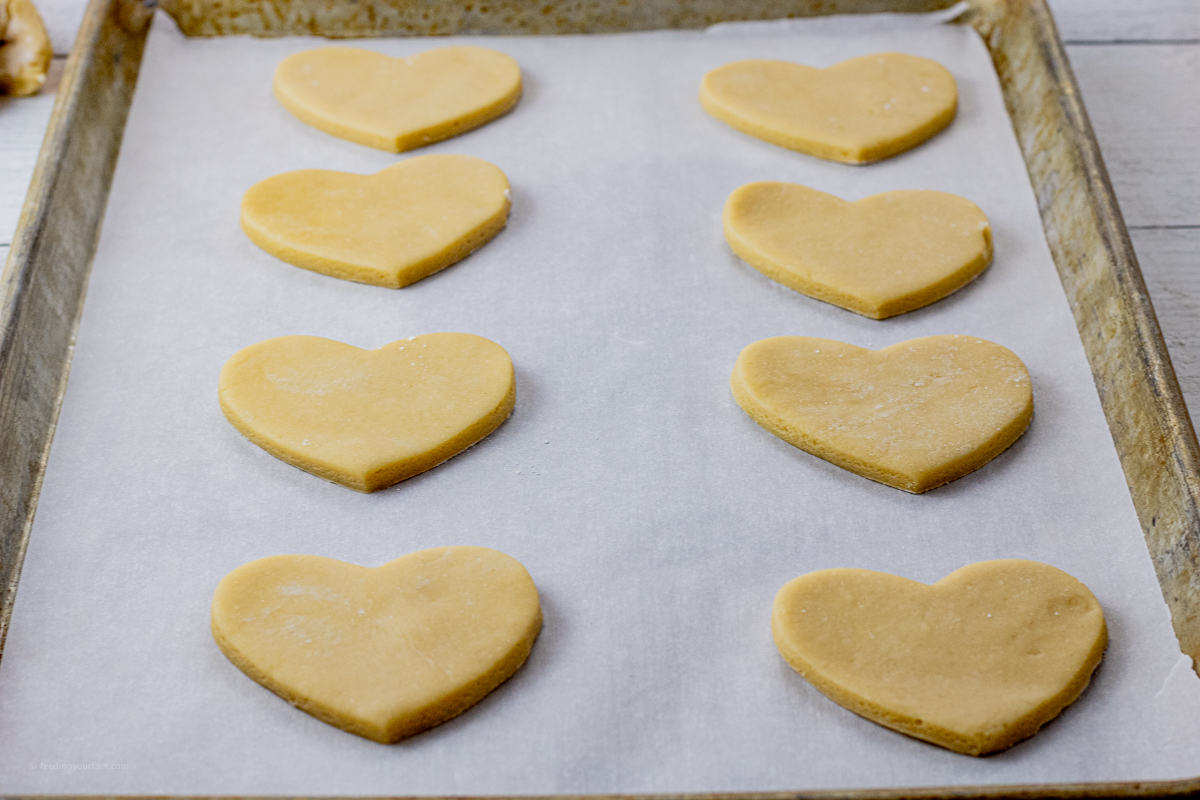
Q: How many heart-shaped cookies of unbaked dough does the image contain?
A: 8